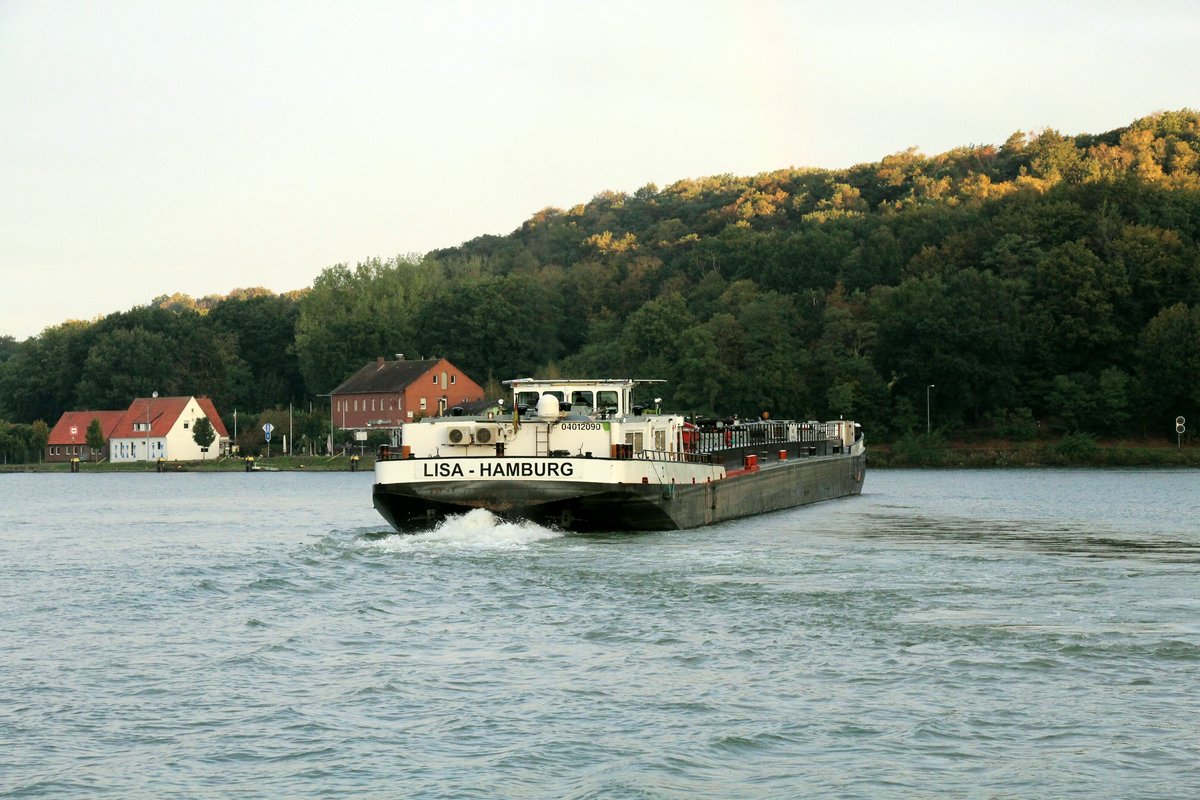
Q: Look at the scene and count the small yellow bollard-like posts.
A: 4